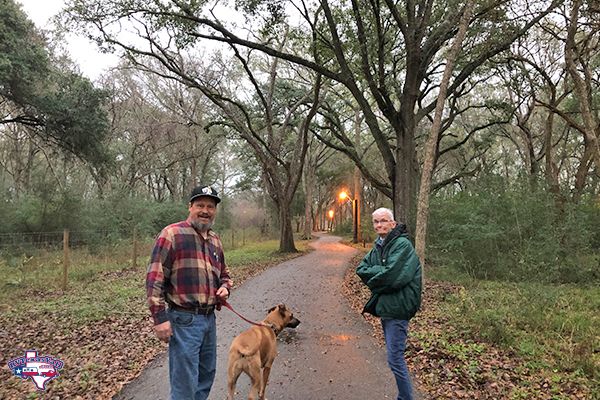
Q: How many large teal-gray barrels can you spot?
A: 0